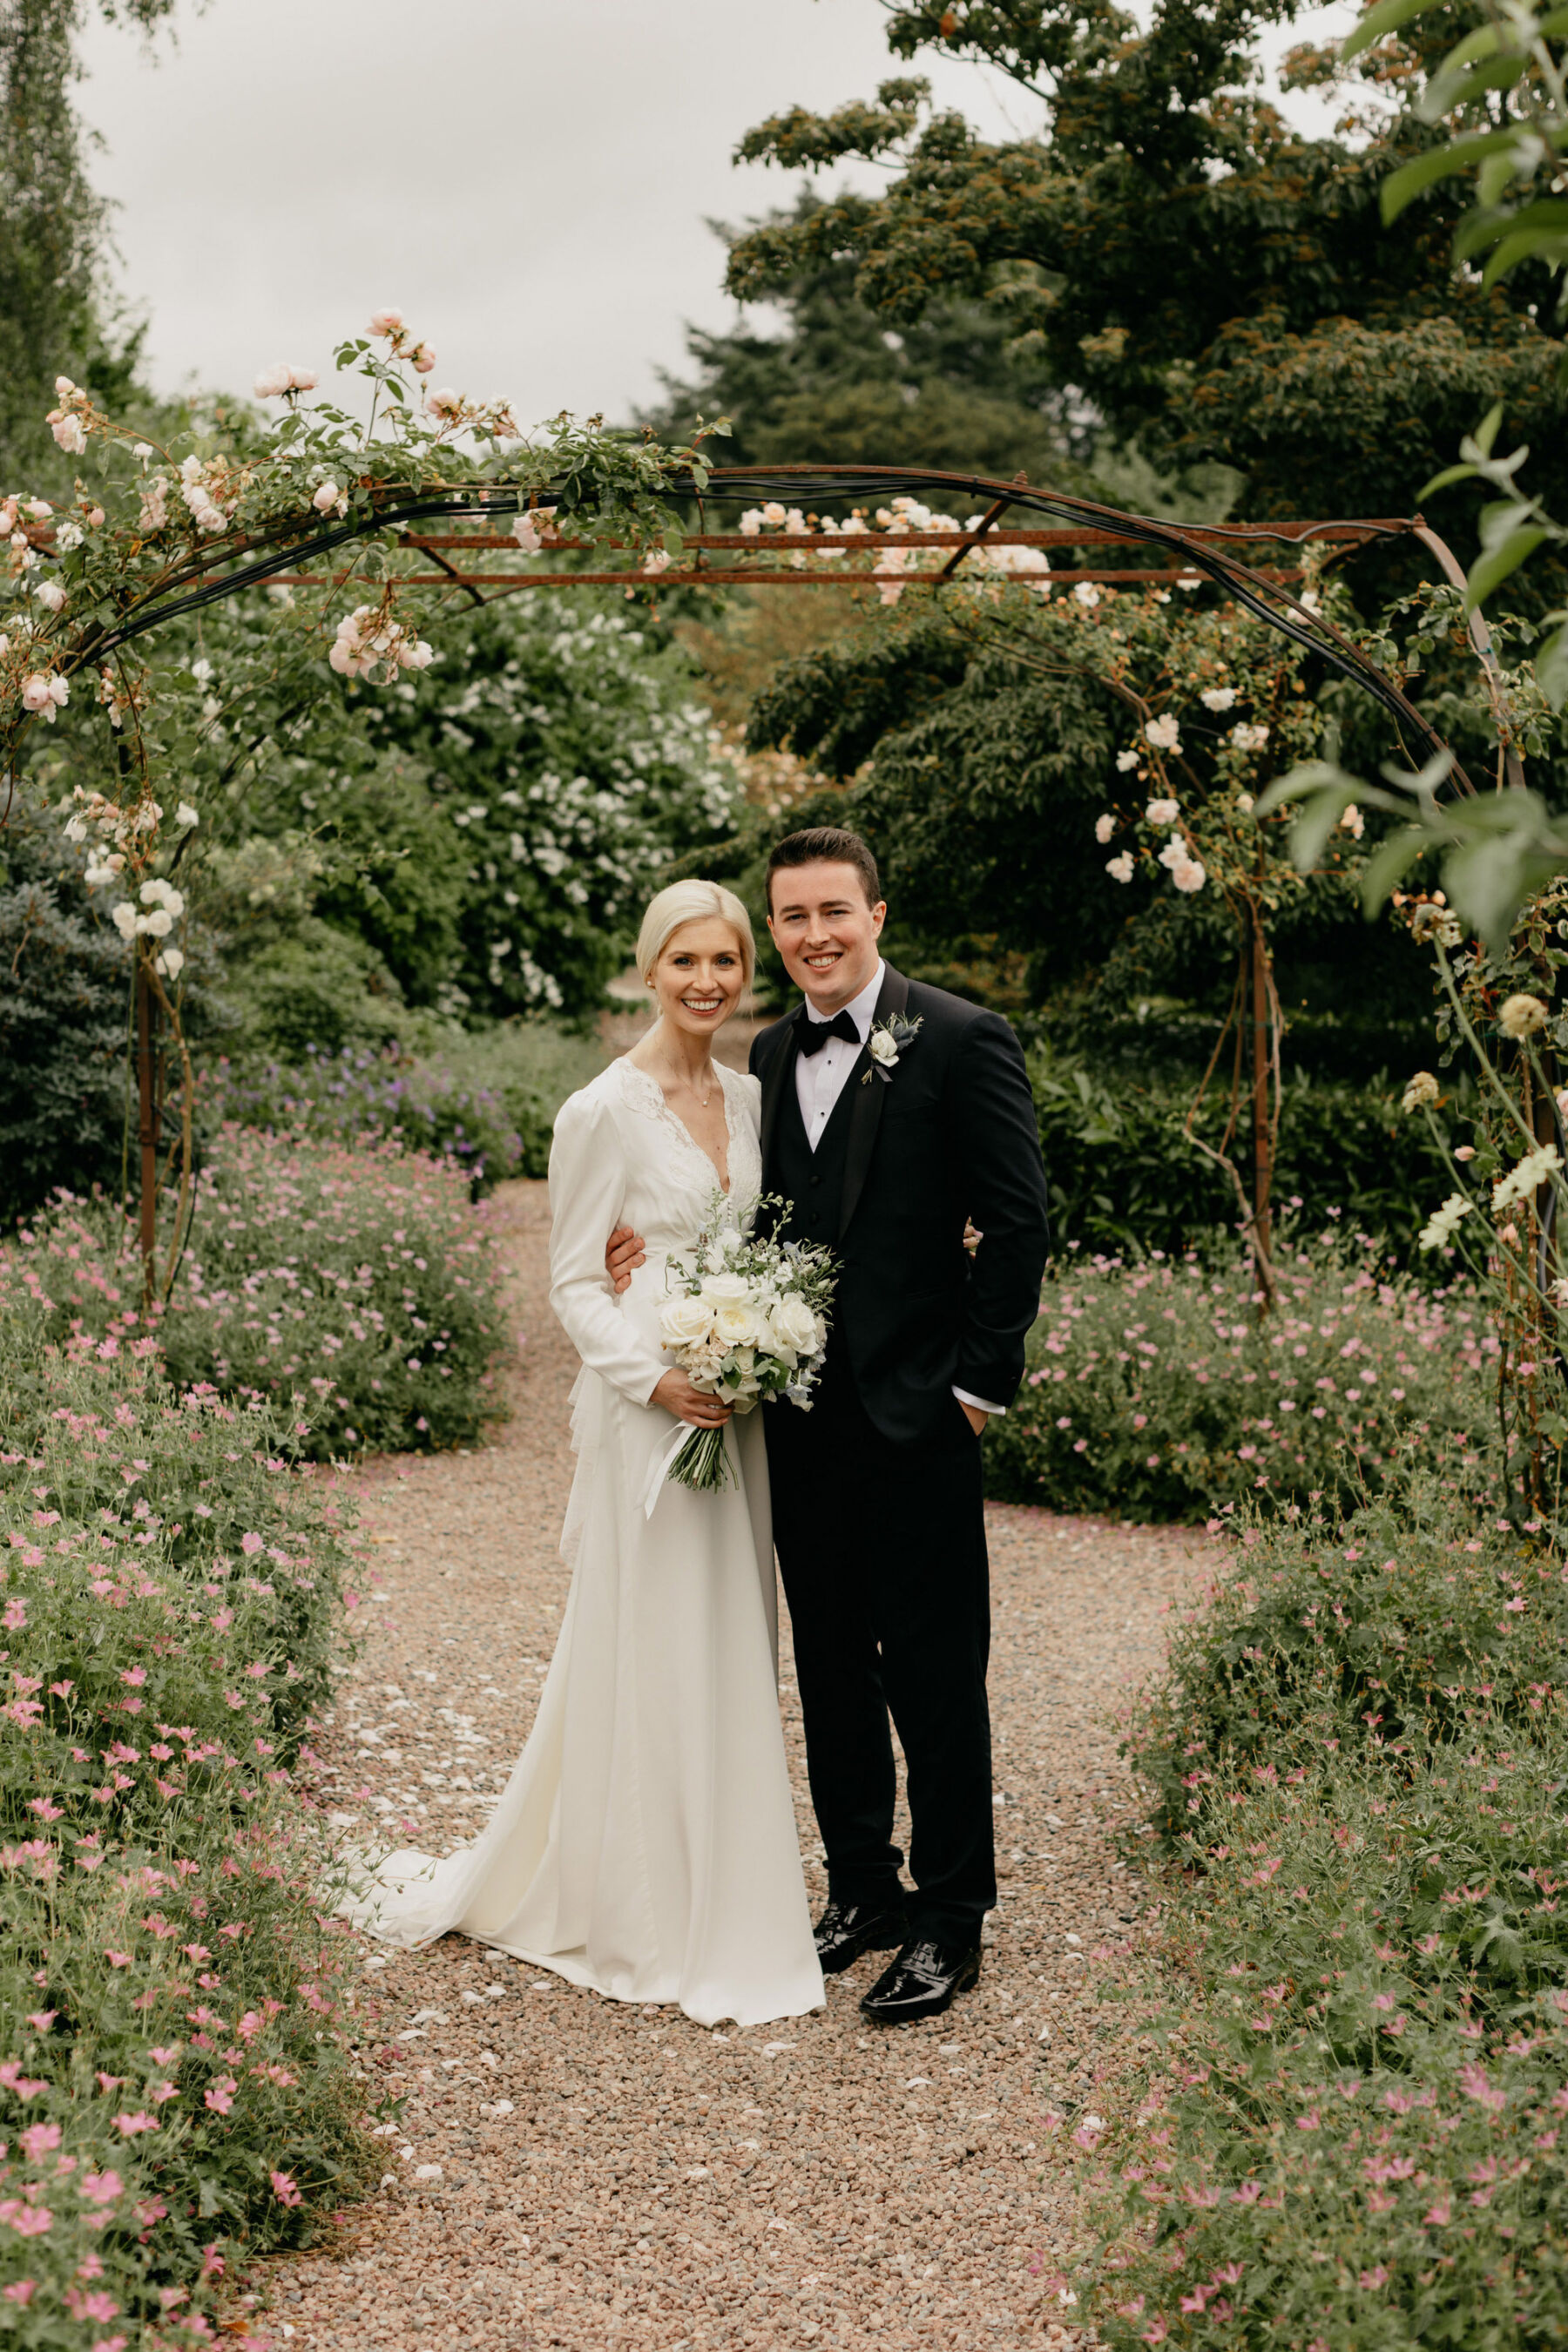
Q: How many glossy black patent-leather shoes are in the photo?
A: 2